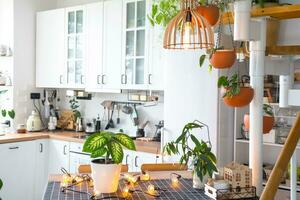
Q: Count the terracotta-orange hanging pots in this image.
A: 4